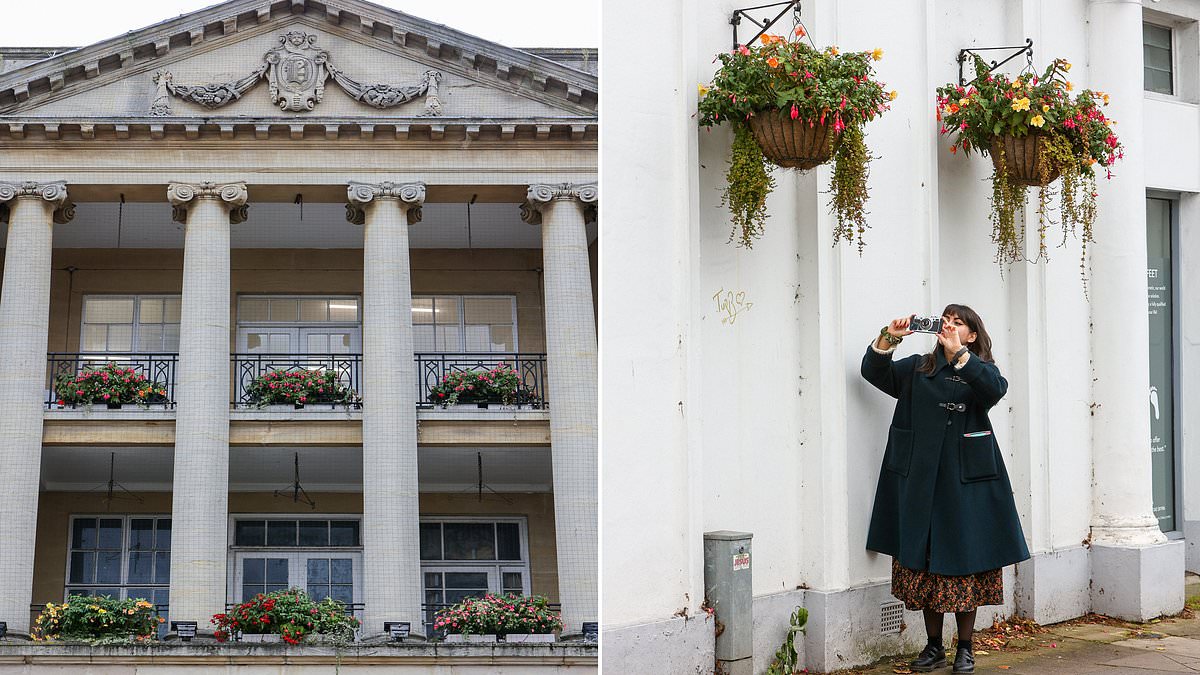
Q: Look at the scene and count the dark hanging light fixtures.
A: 3